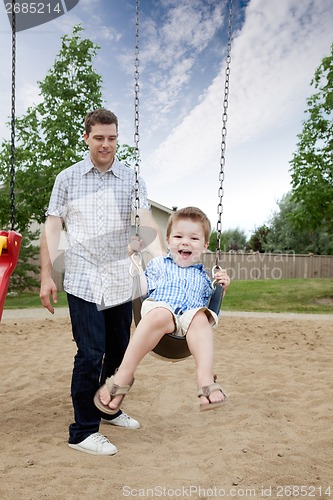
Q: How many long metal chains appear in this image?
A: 3